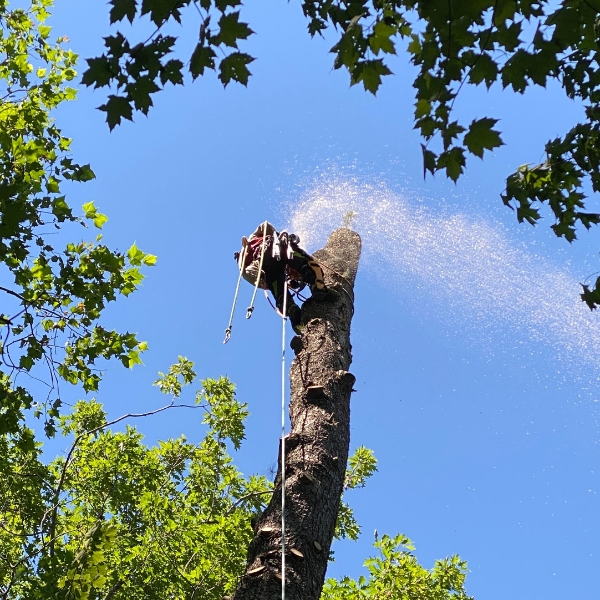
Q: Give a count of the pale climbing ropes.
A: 3